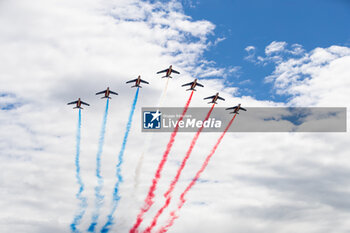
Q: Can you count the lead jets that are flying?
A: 1